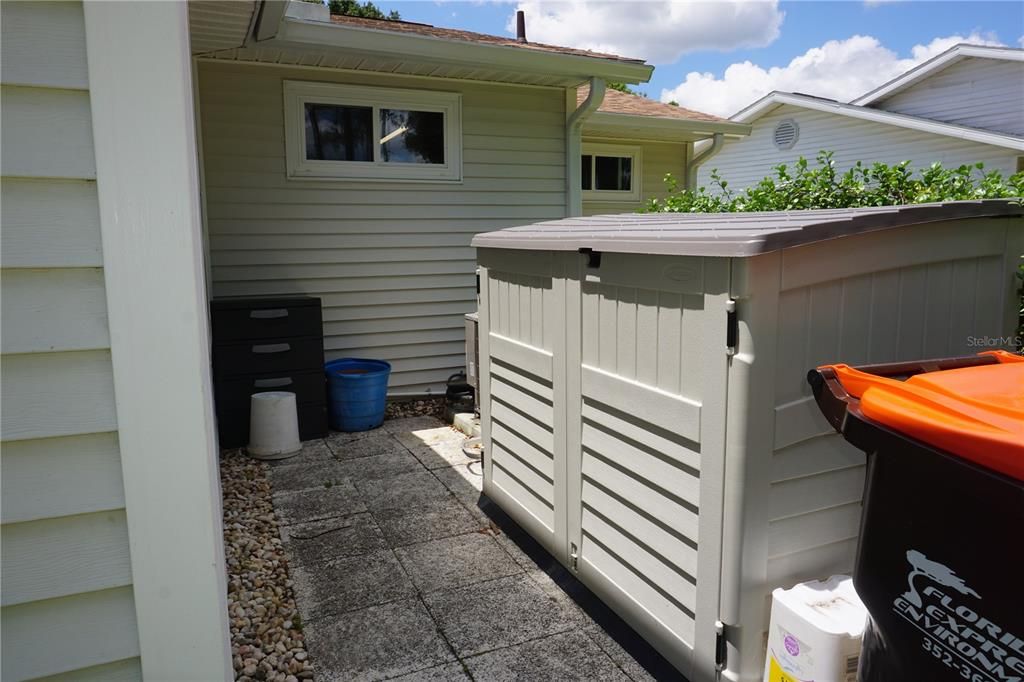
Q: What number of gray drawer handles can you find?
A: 3